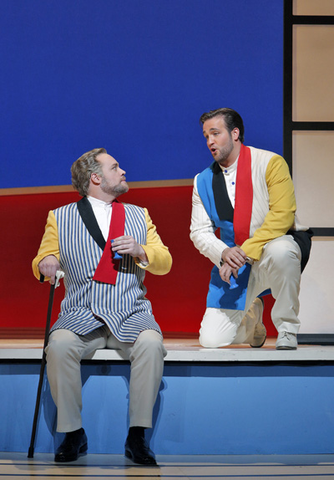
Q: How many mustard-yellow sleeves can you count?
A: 3